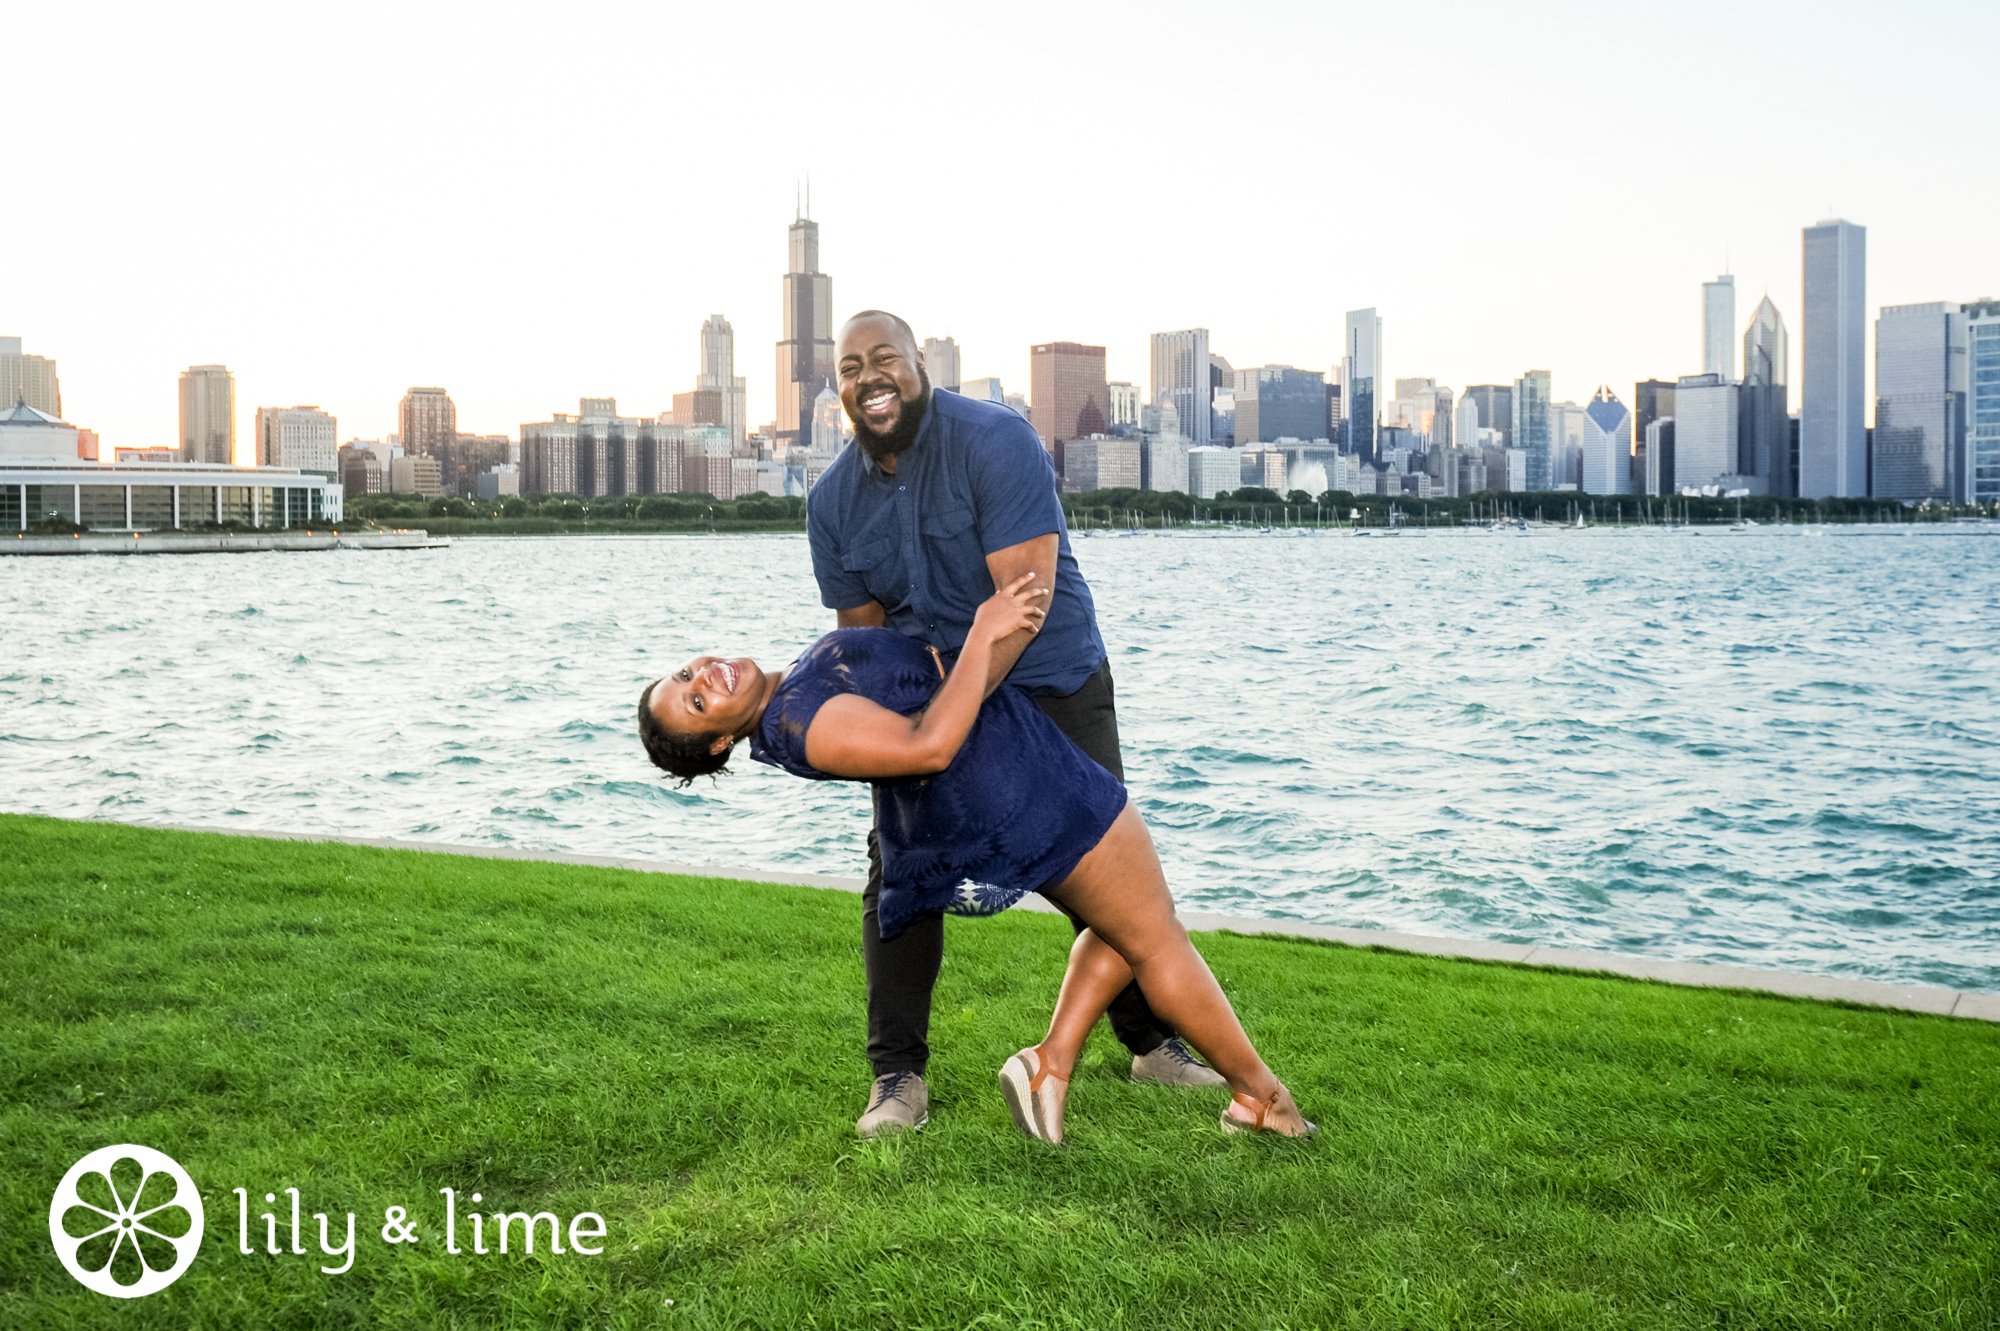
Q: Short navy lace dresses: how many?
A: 1